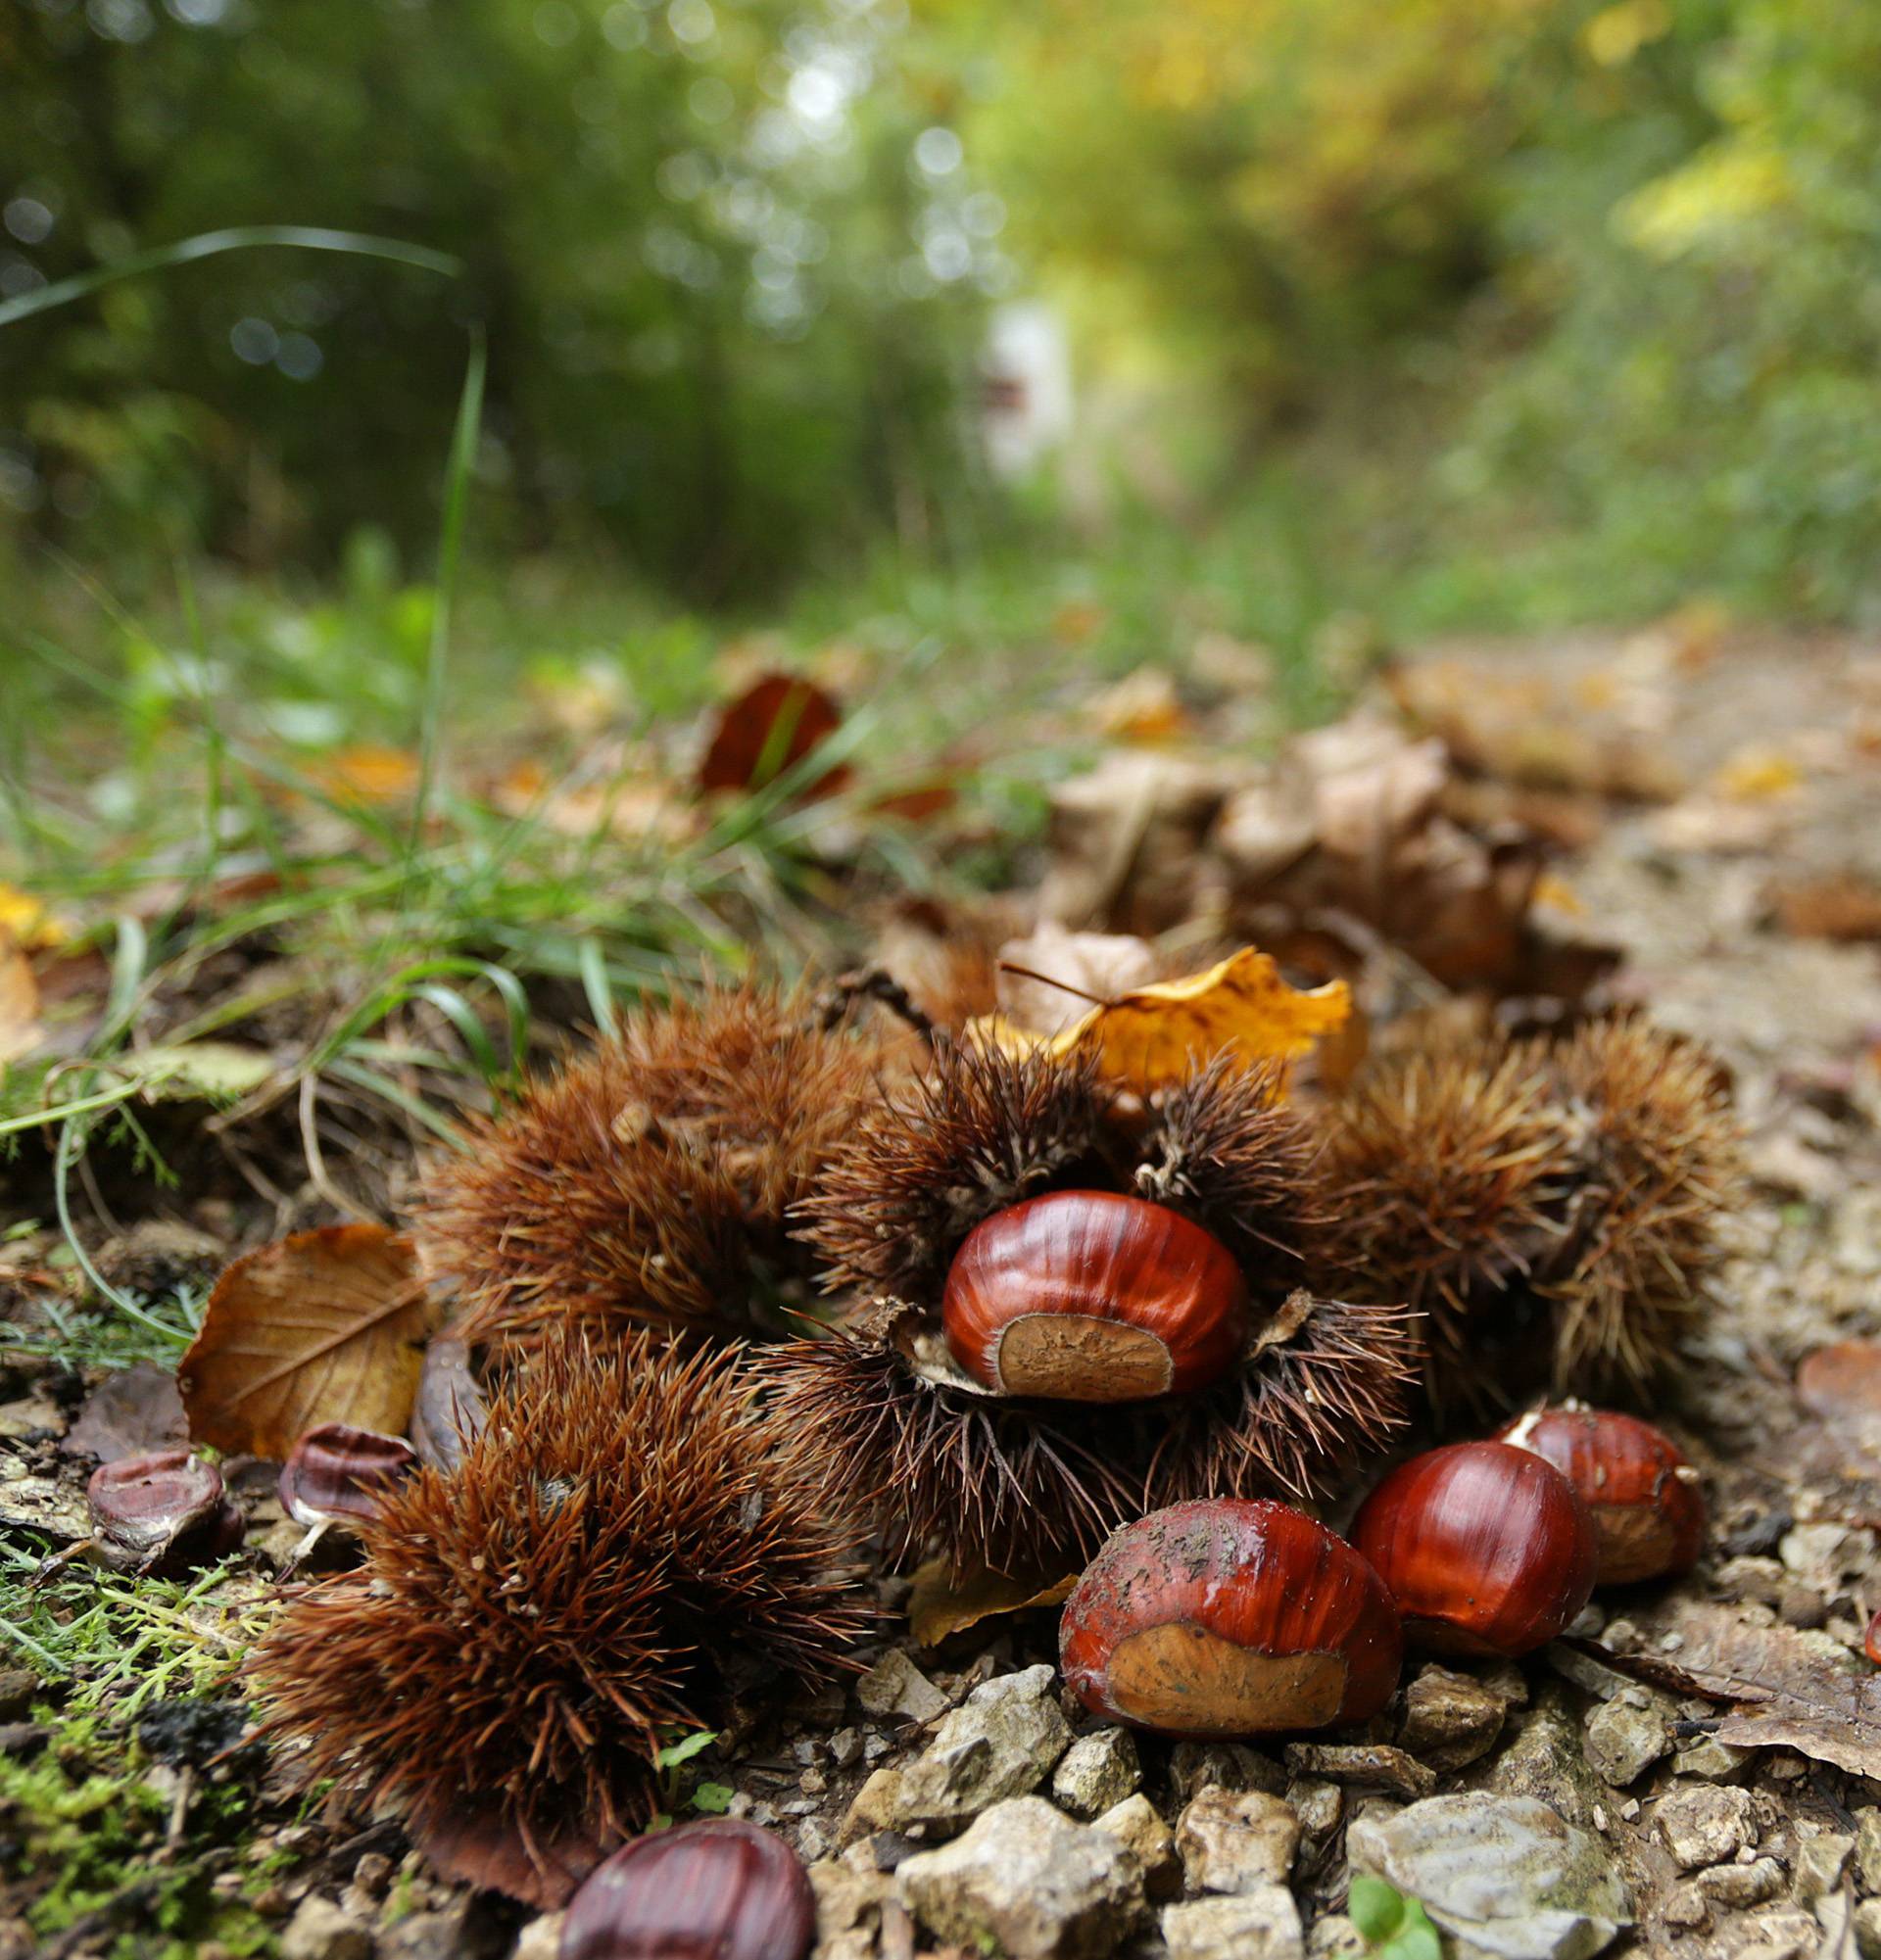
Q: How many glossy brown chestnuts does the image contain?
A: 5